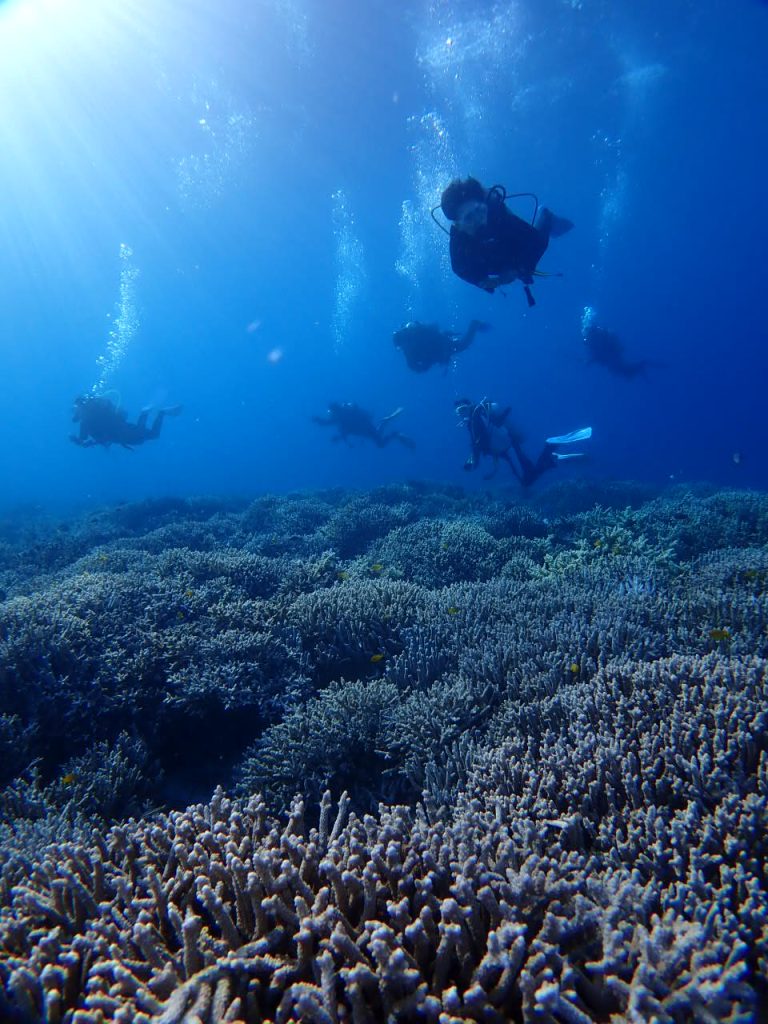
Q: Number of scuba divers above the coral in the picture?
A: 6